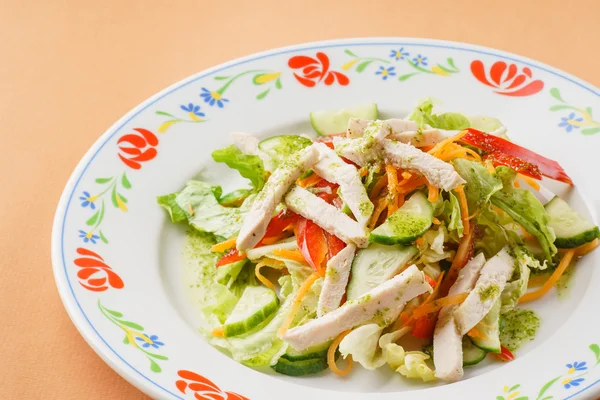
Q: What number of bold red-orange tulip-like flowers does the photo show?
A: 5